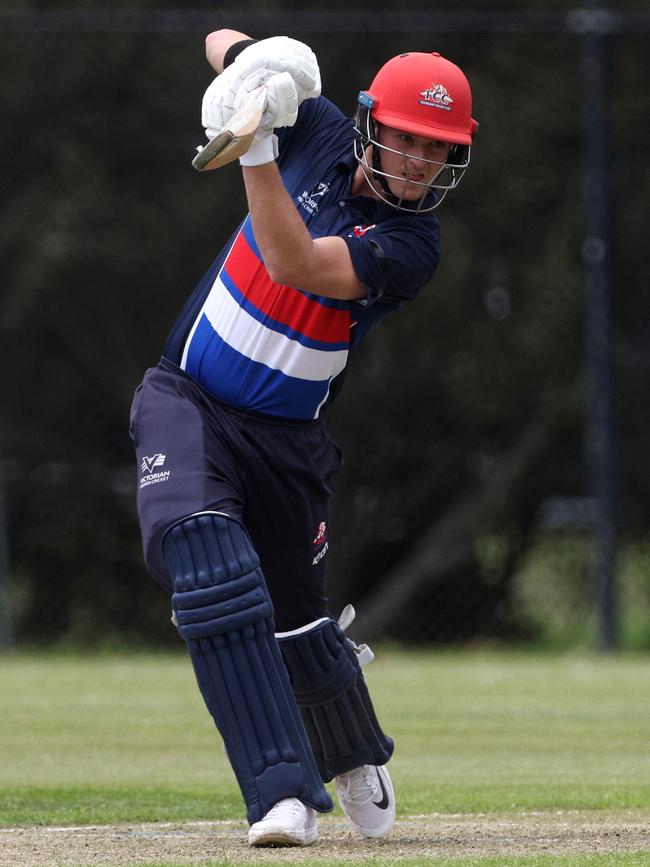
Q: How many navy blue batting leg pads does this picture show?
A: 2